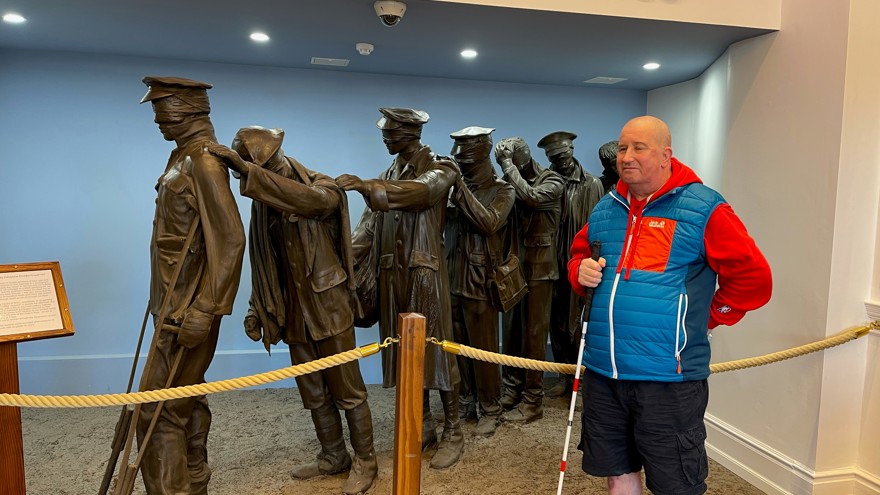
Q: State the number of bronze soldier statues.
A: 7